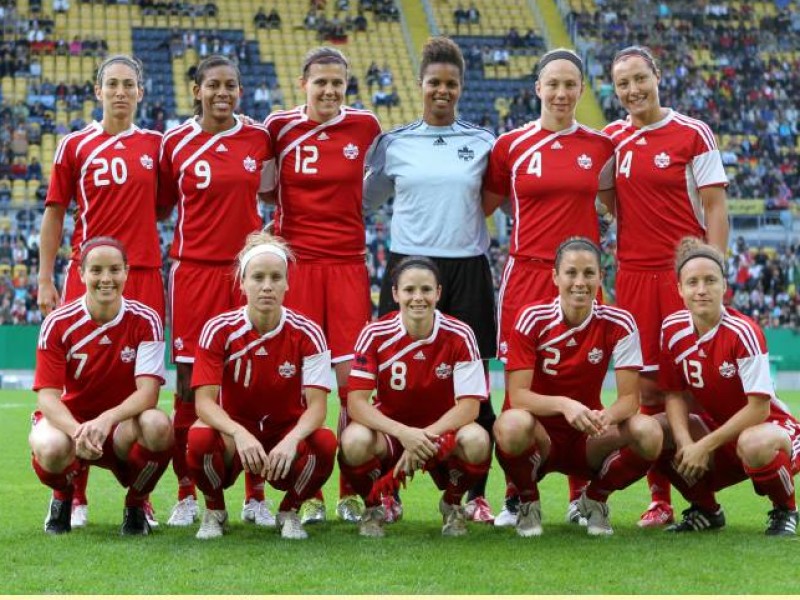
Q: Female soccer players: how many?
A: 11